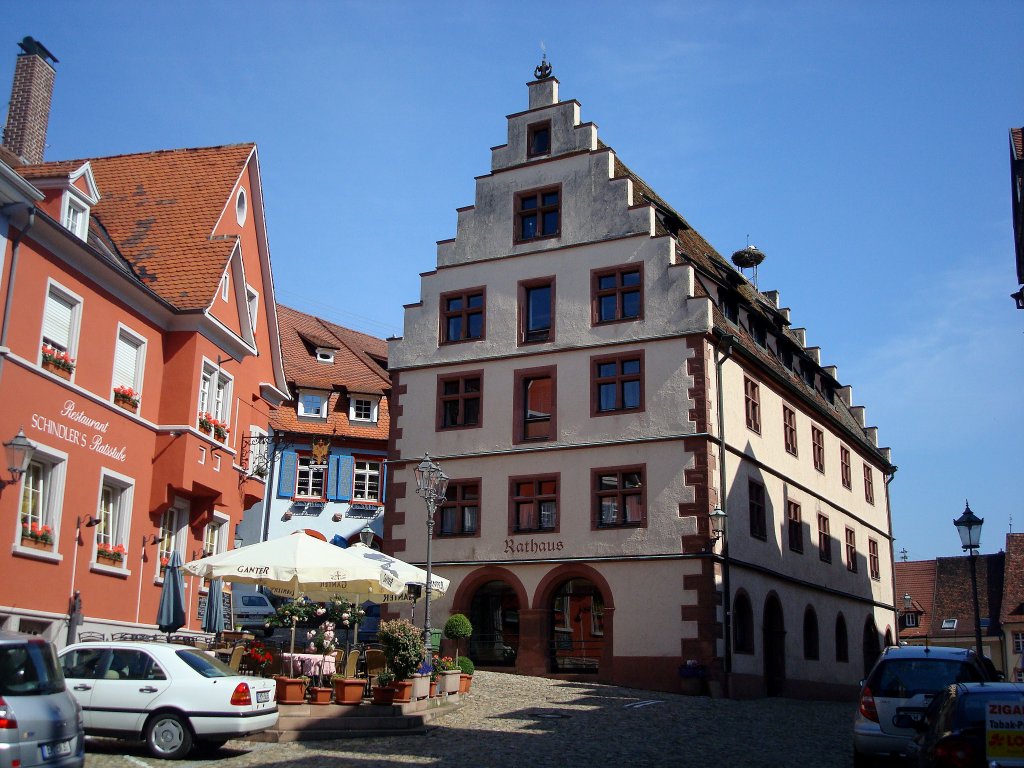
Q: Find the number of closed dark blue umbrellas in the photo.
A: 2